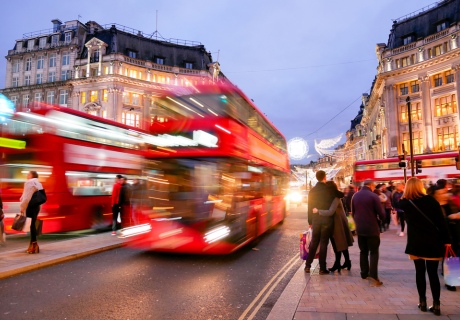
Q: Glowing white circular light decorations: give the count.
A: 1